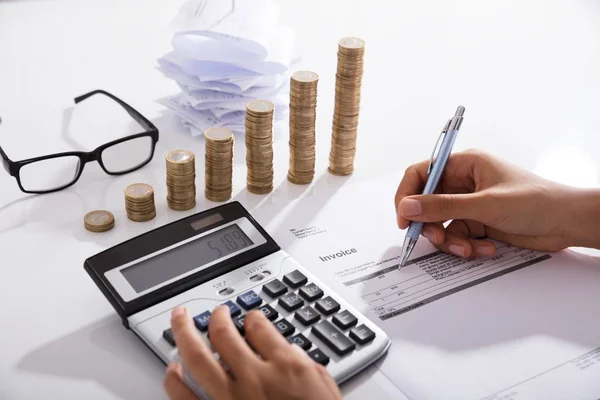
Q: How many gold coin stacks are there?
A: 7